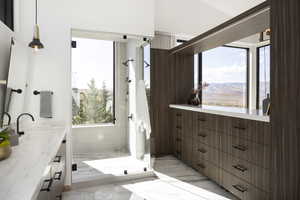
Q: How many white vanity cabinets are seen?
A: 1